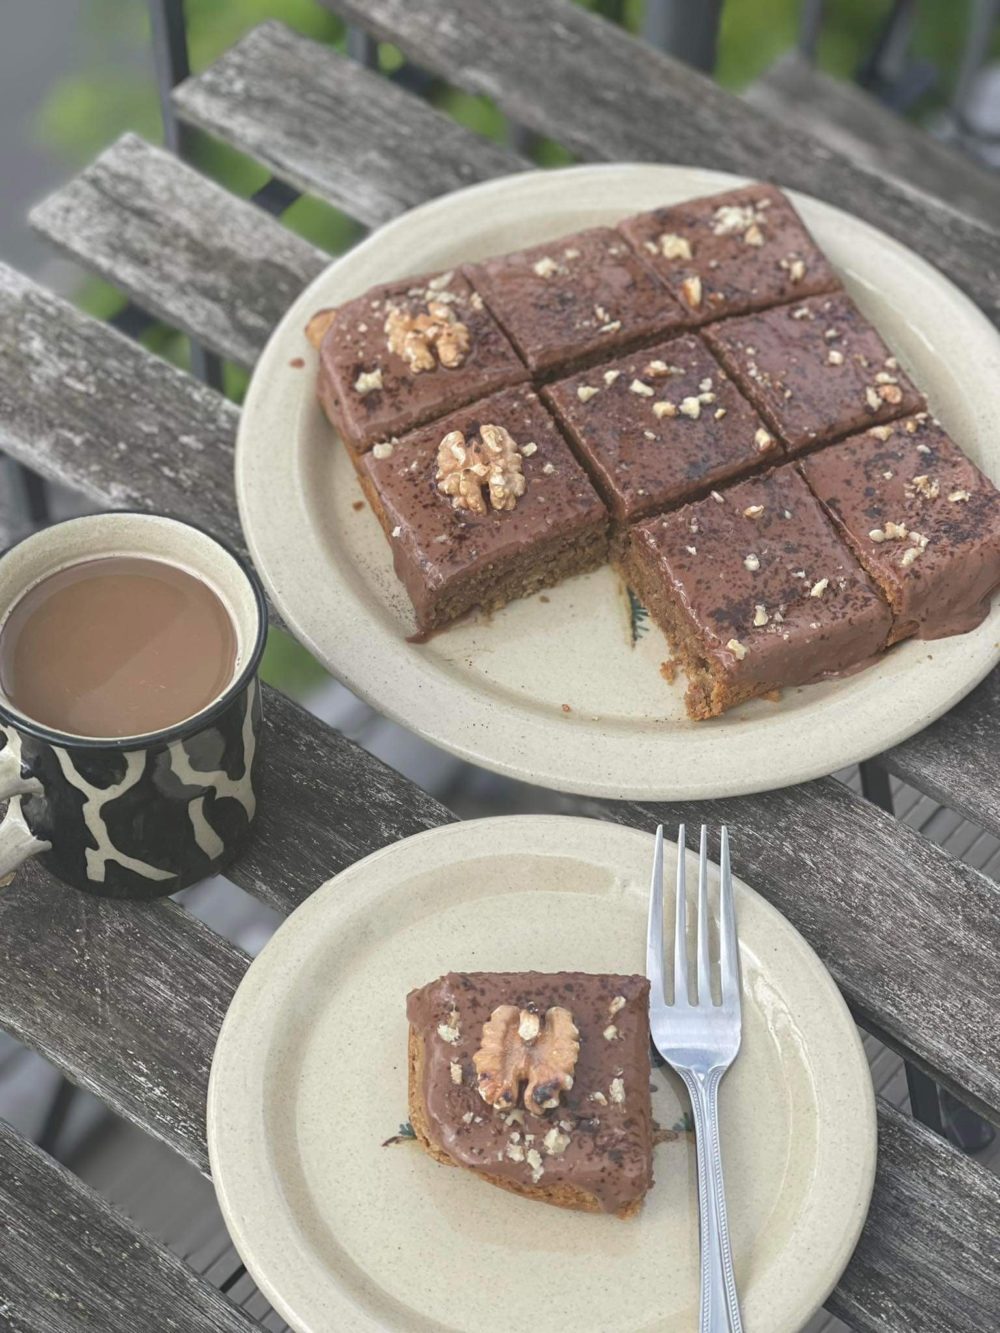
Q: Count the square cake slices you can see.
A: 9